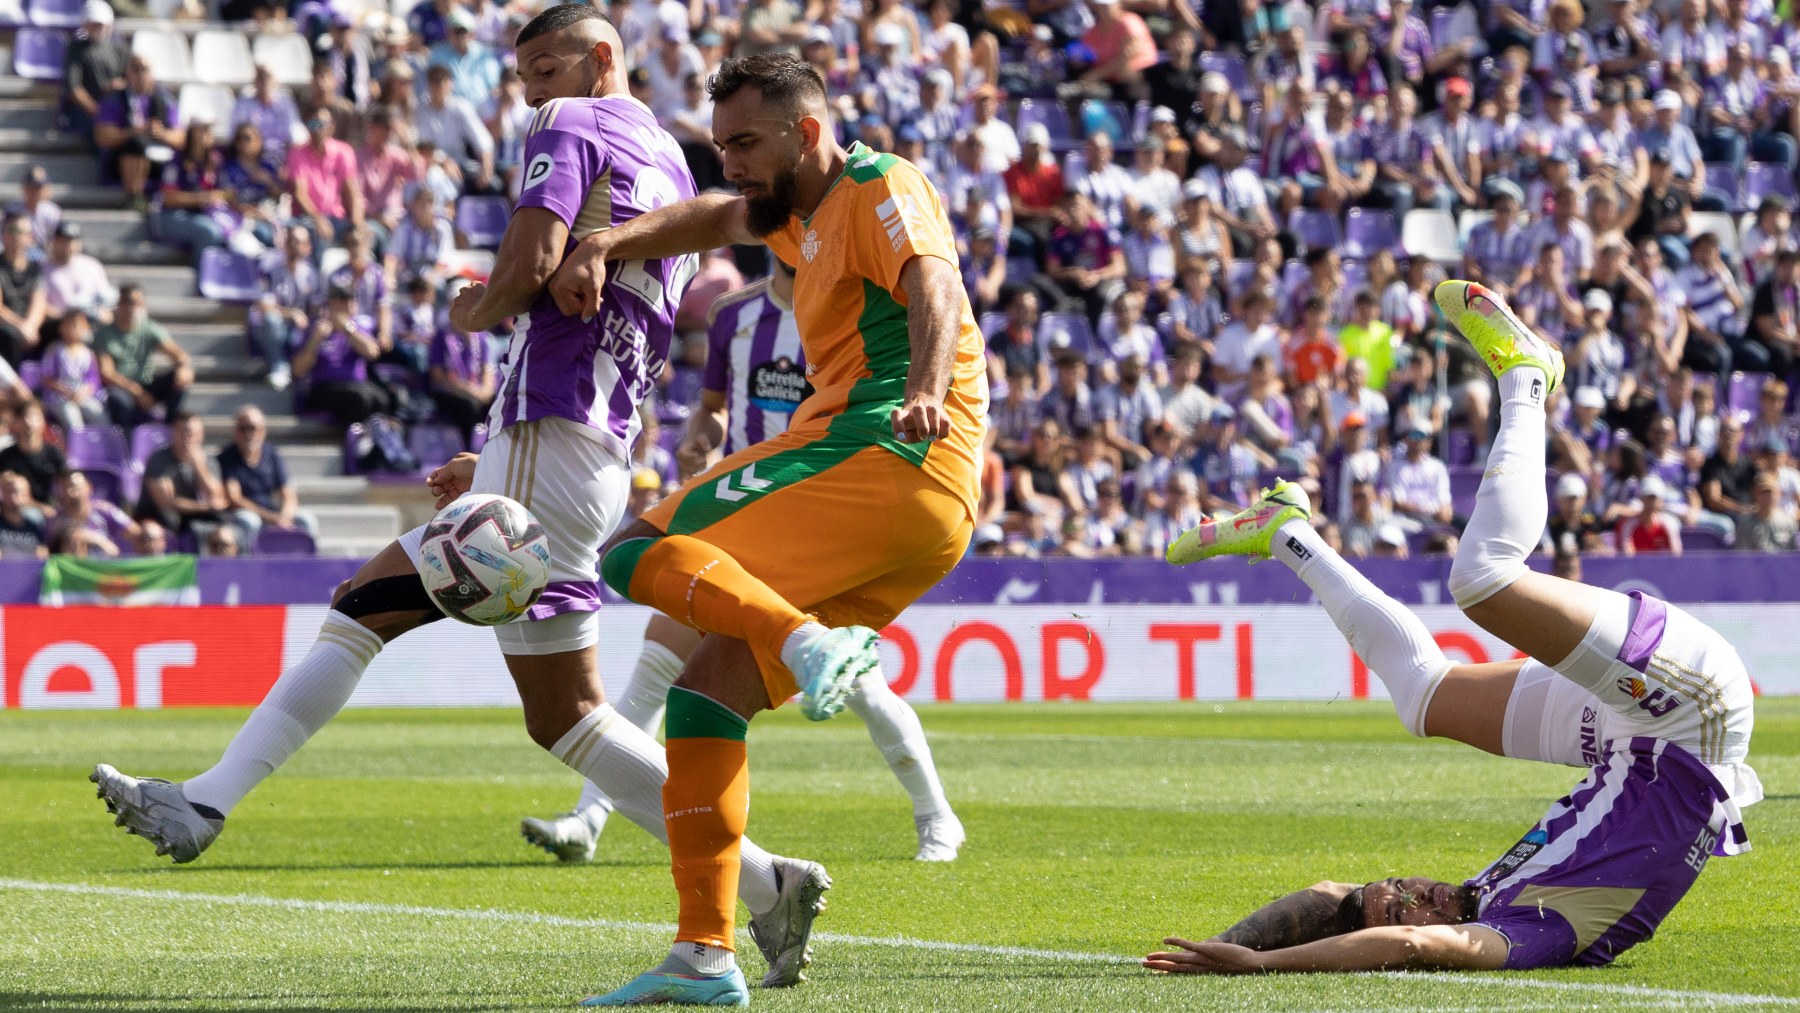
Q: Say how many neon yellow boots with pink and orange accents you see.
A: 2